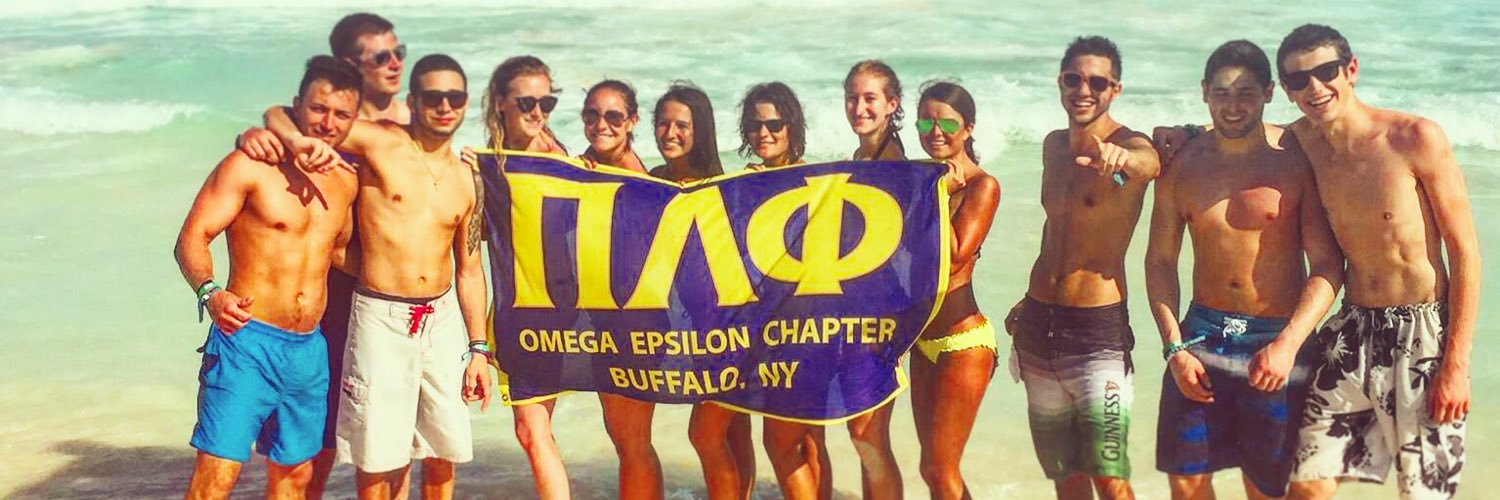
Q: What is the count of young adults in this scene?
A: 12